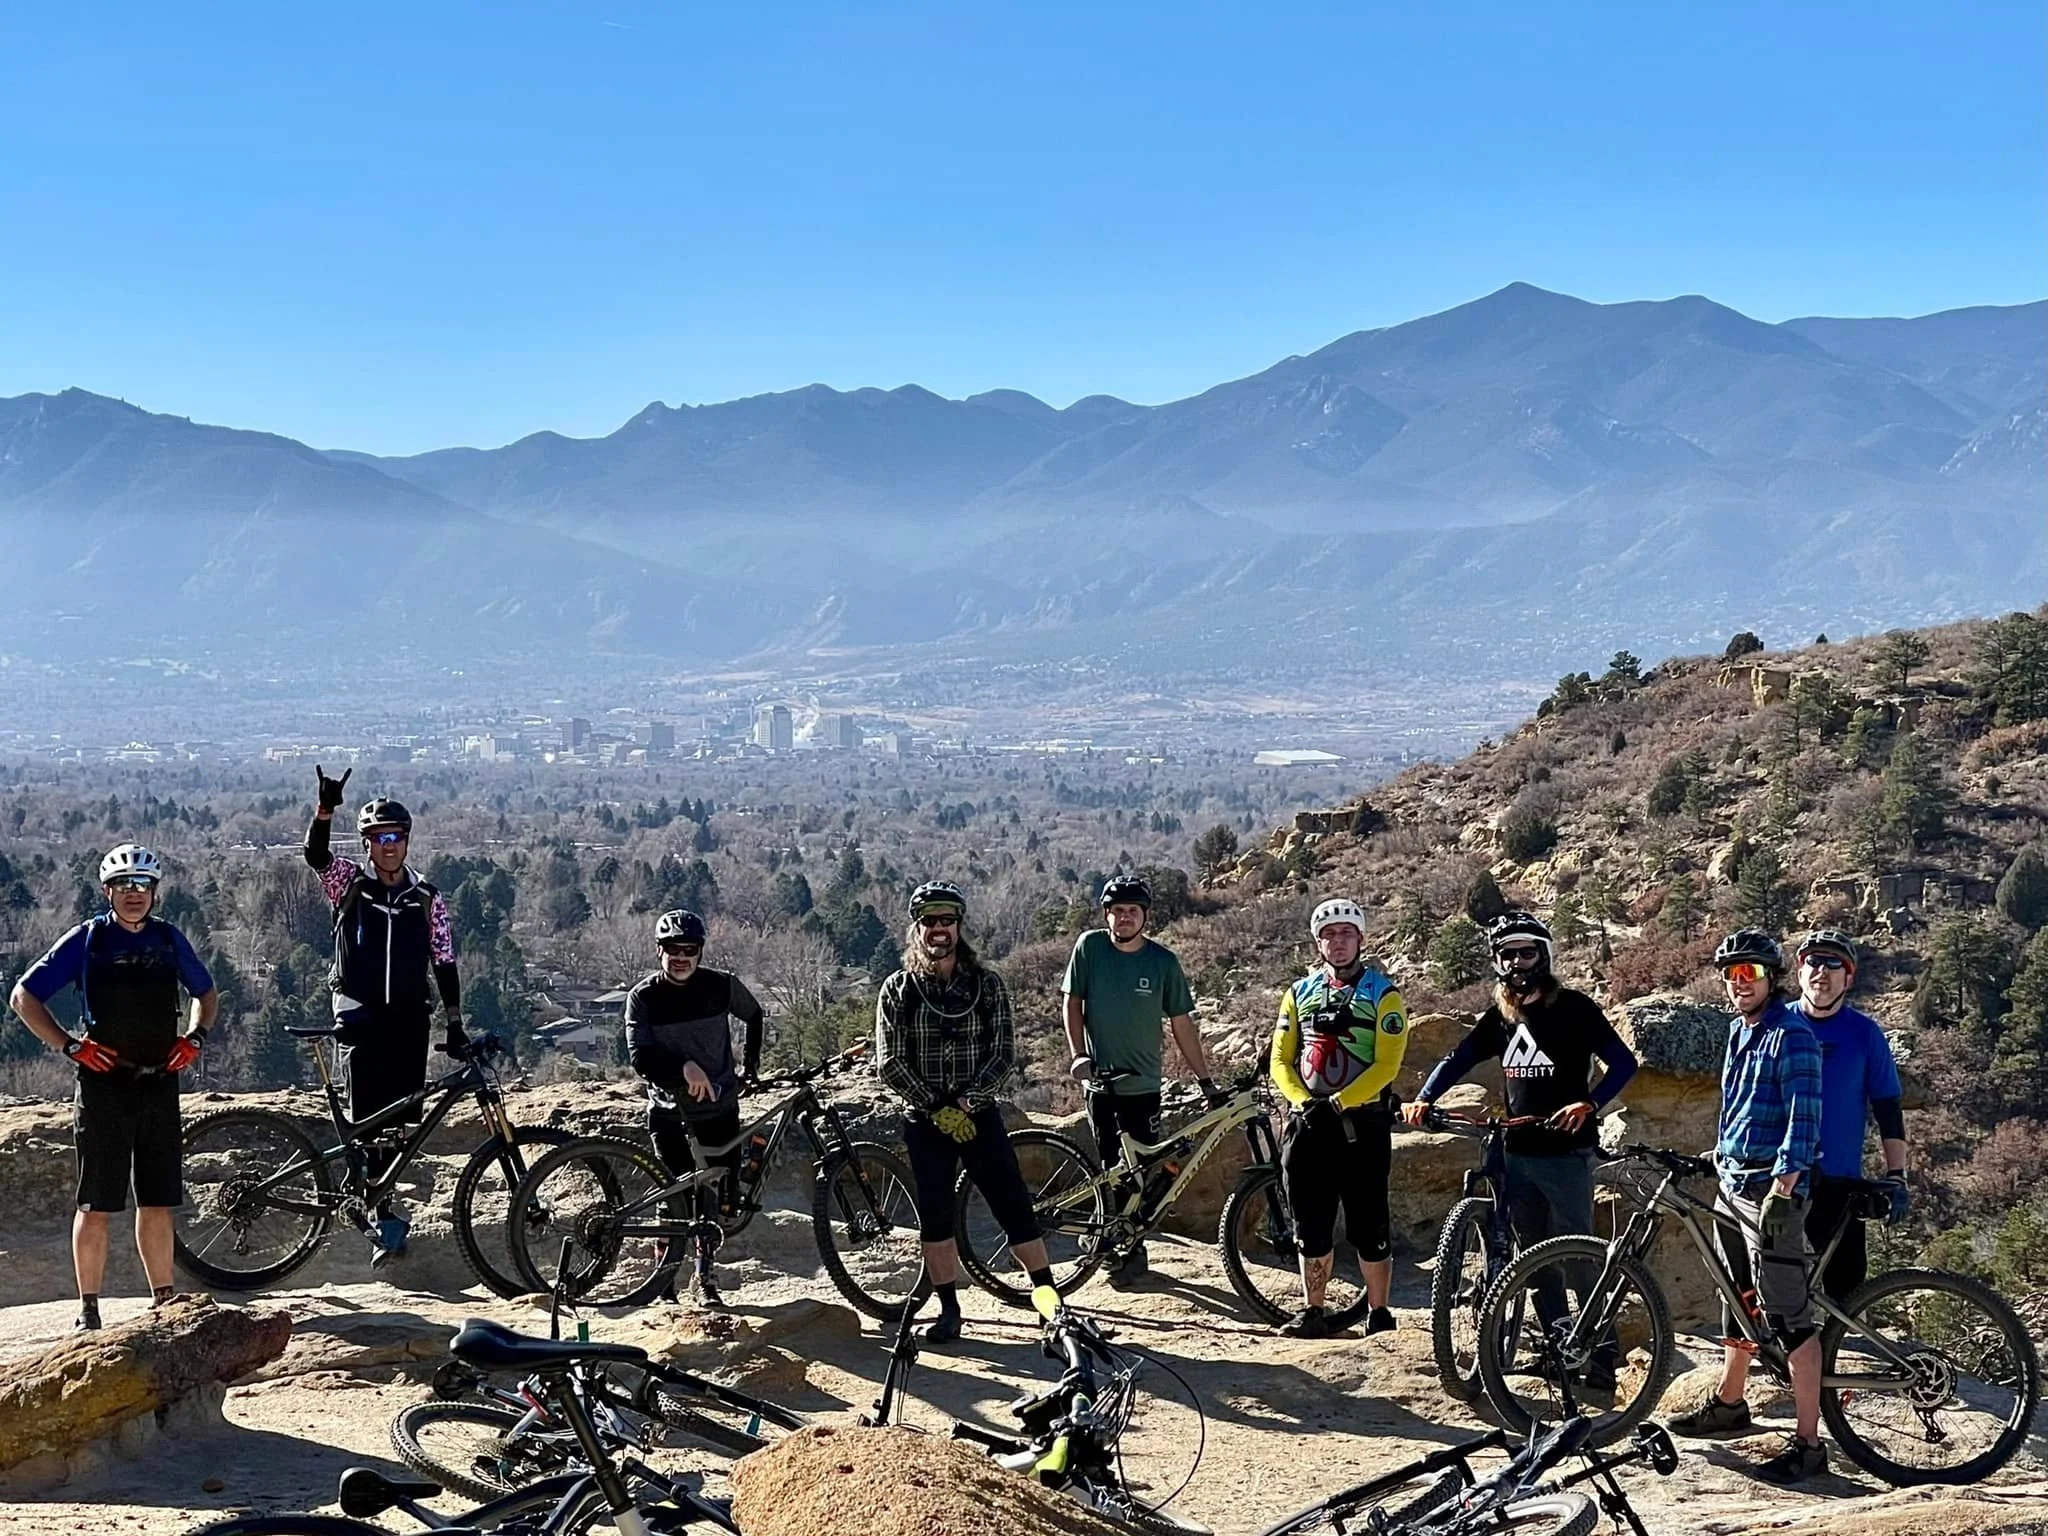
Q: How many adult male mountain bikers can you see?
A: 9